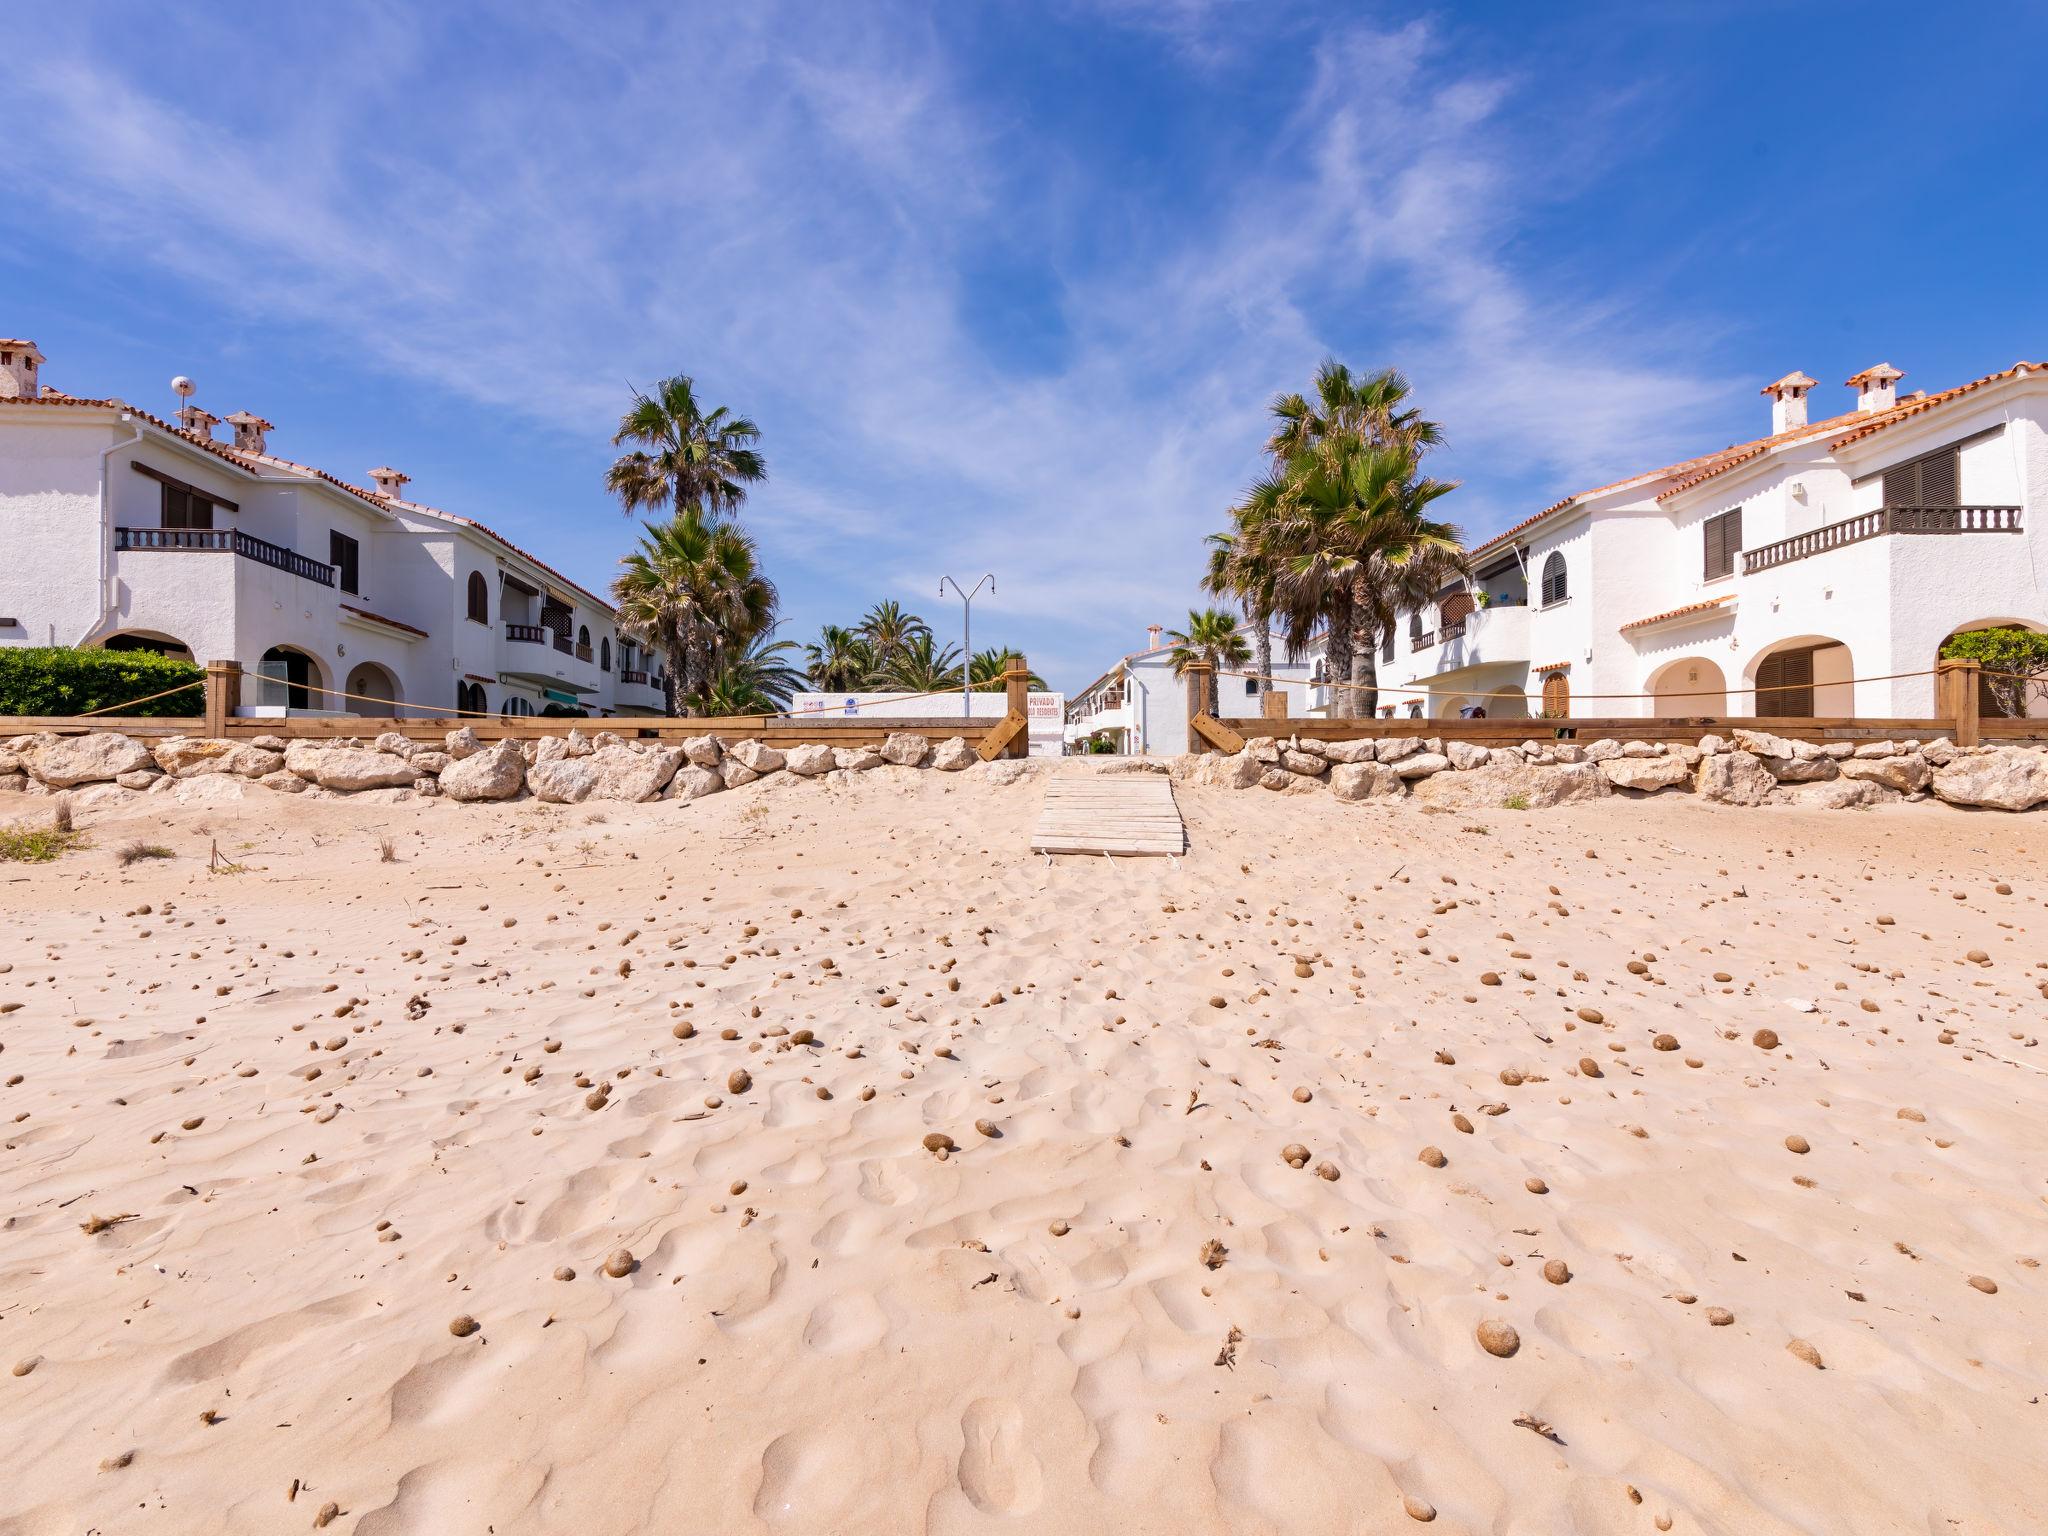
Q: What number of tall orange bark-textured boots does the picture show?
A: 0